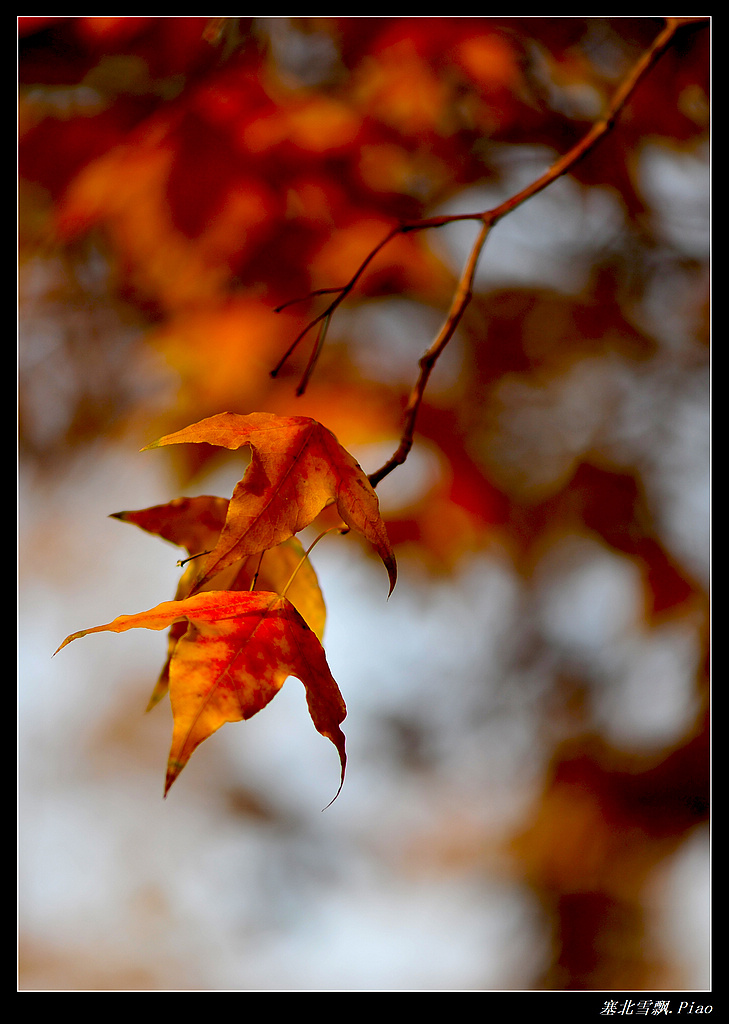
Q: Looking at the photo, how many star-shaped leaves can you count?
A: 3